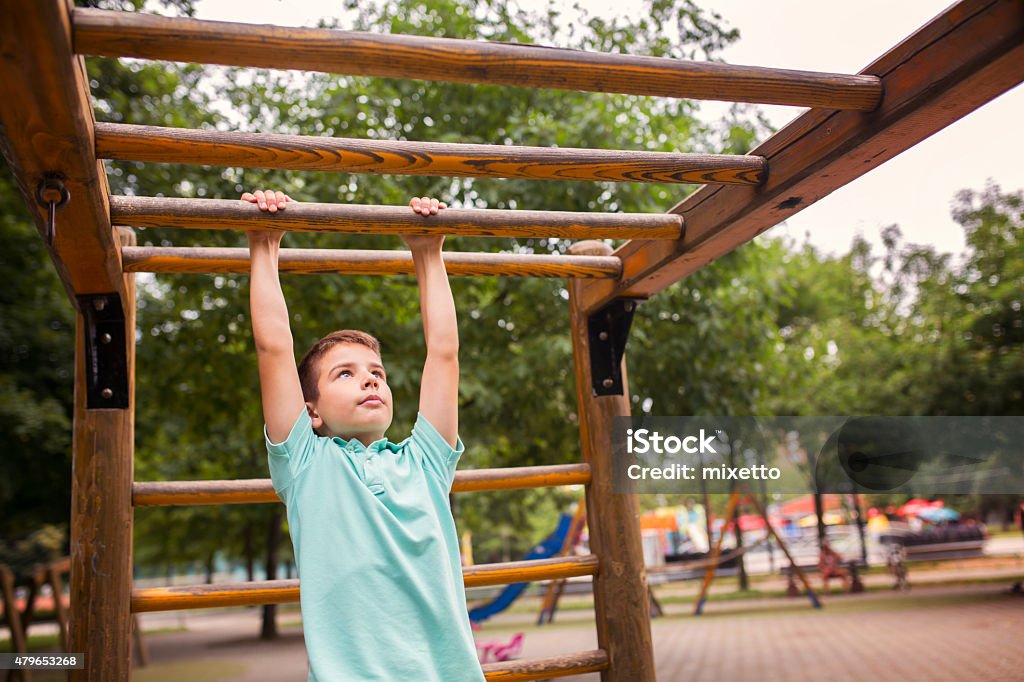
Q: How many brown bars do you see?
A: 7